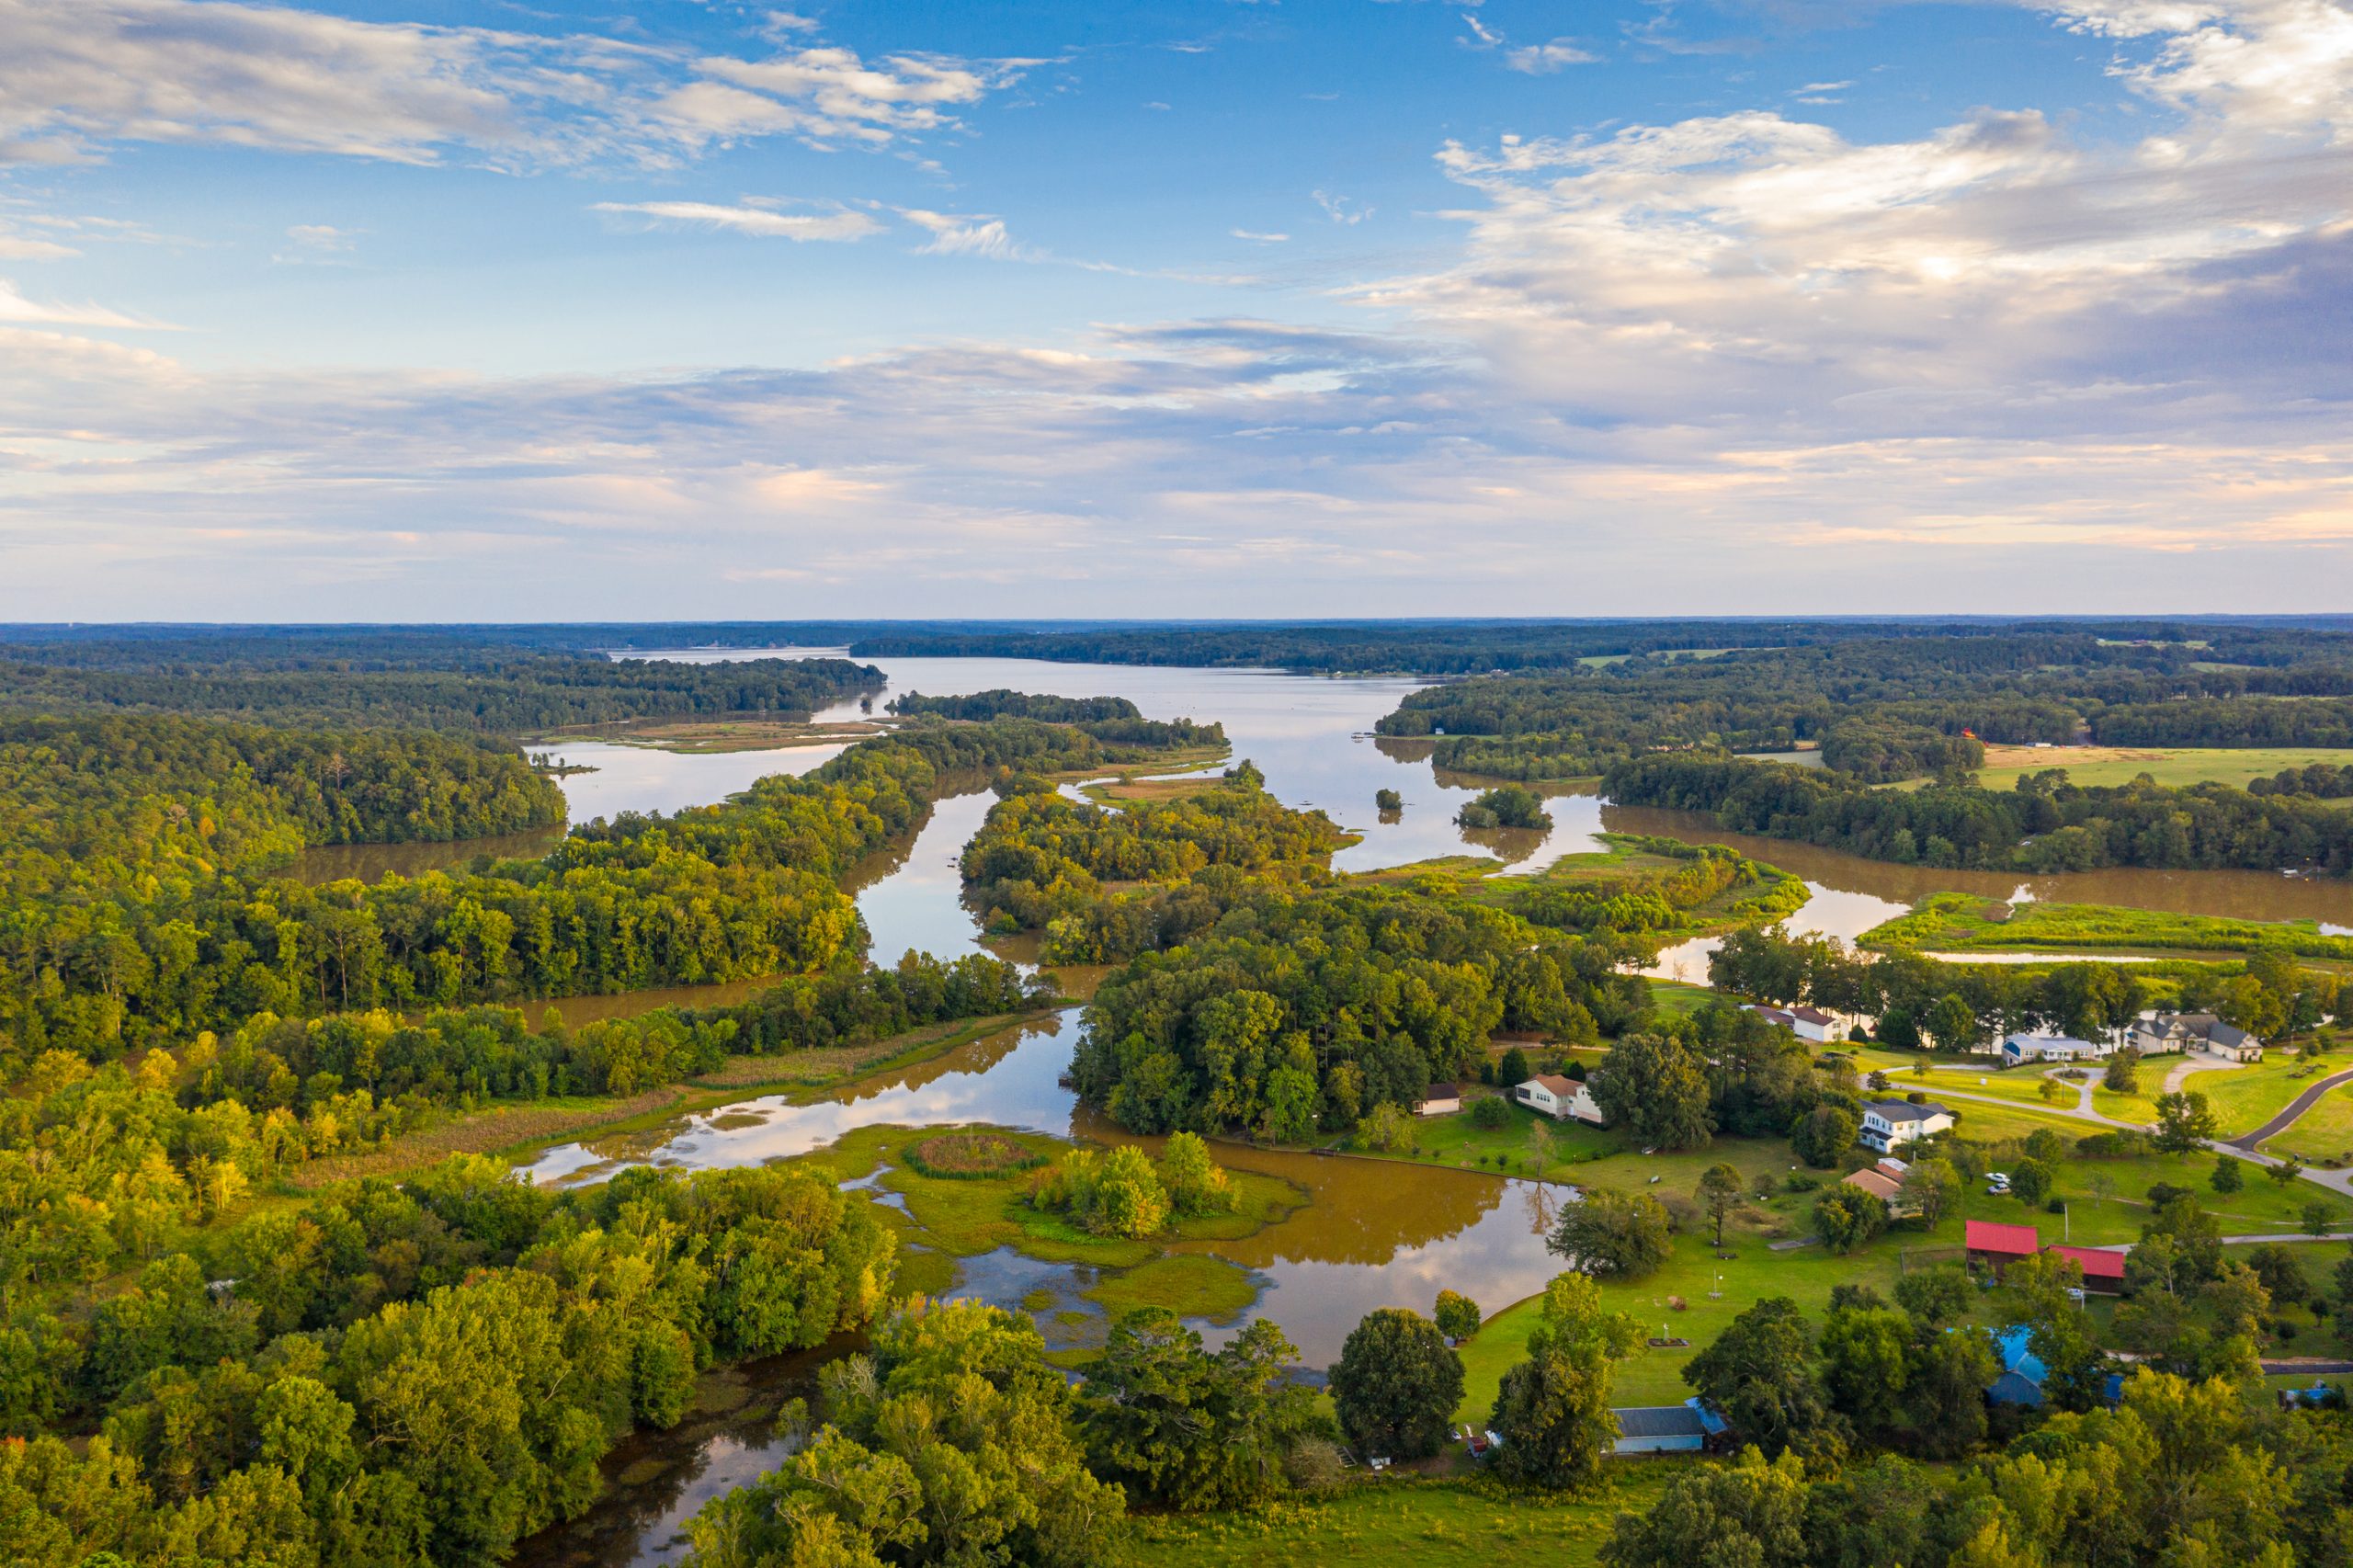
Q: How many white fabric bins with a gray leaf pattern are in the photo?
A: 0